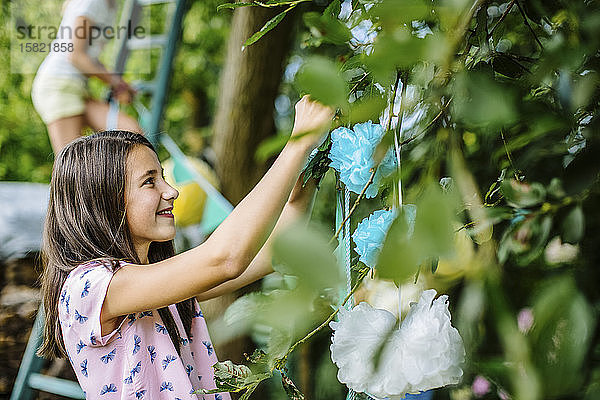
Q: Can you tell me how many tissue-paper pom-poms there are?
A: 3